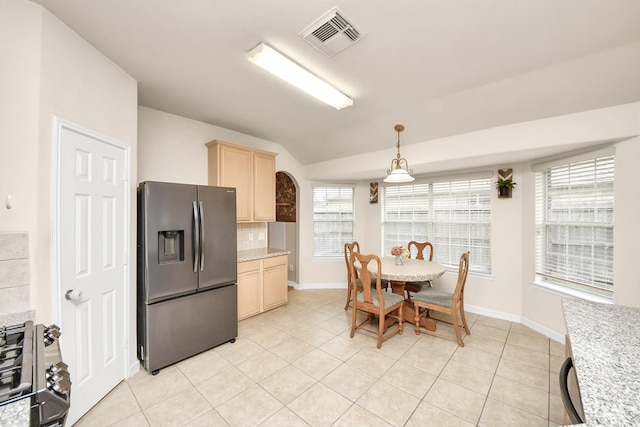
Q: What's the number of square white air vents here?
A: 1